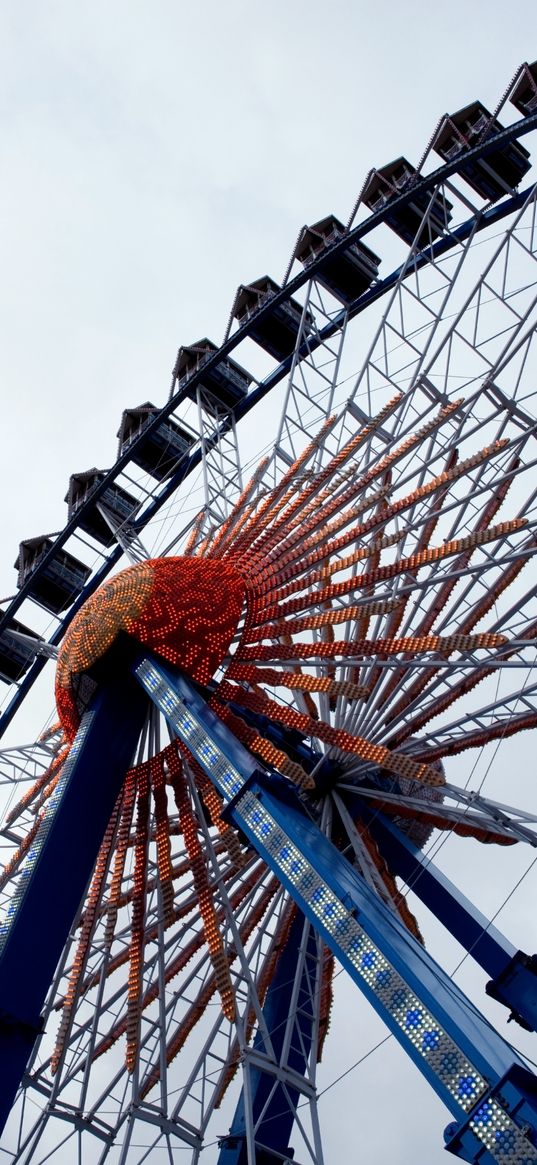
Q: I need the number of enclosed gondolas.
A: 10